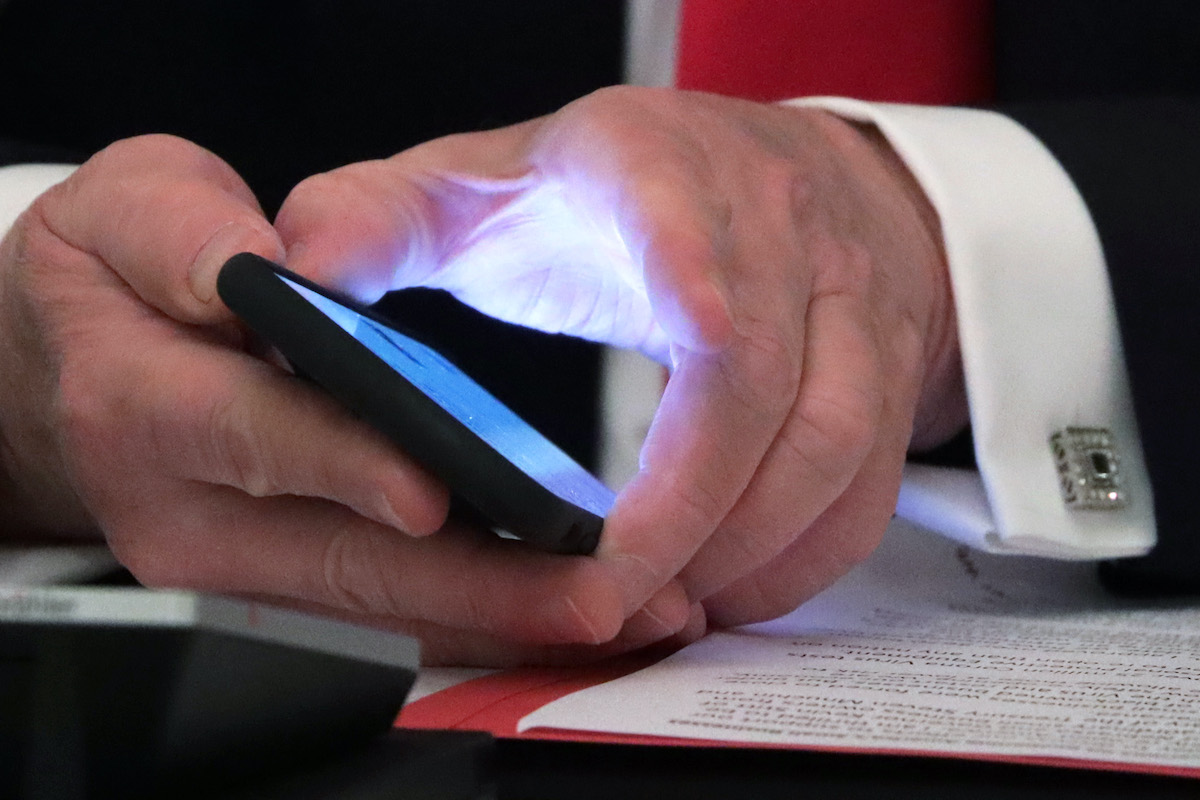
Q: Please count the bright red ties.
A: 1